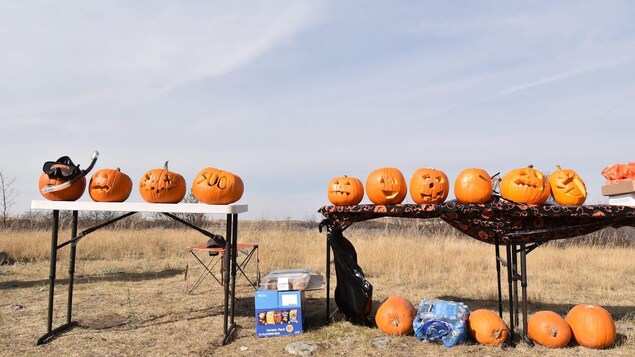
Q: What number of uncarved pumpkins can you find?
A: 4